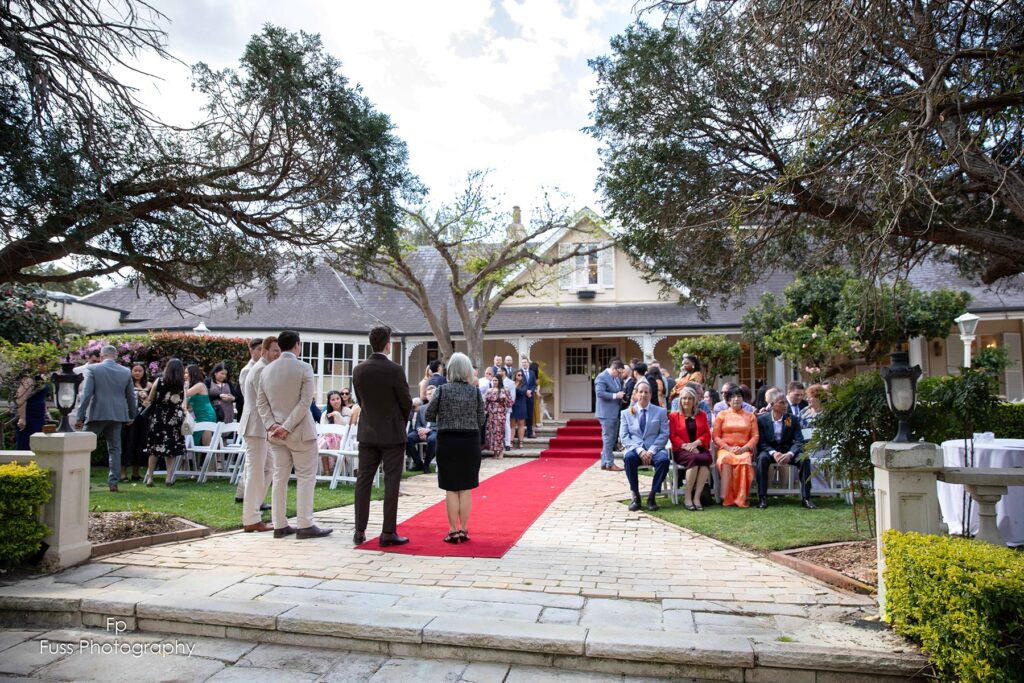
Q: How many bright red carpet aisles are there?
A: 1